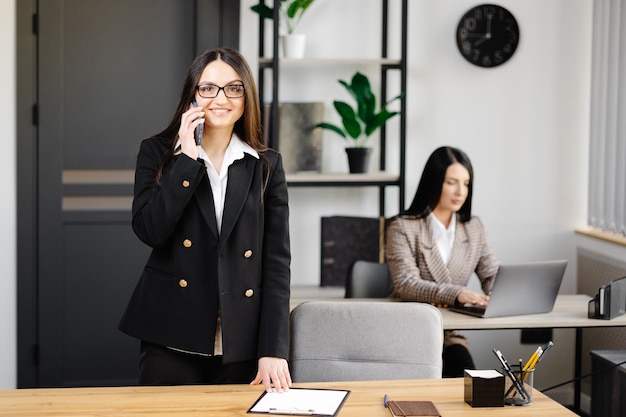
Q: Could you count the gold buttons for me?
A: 5